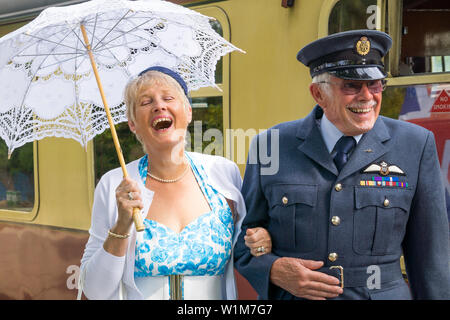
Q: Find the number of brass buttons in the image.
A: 5